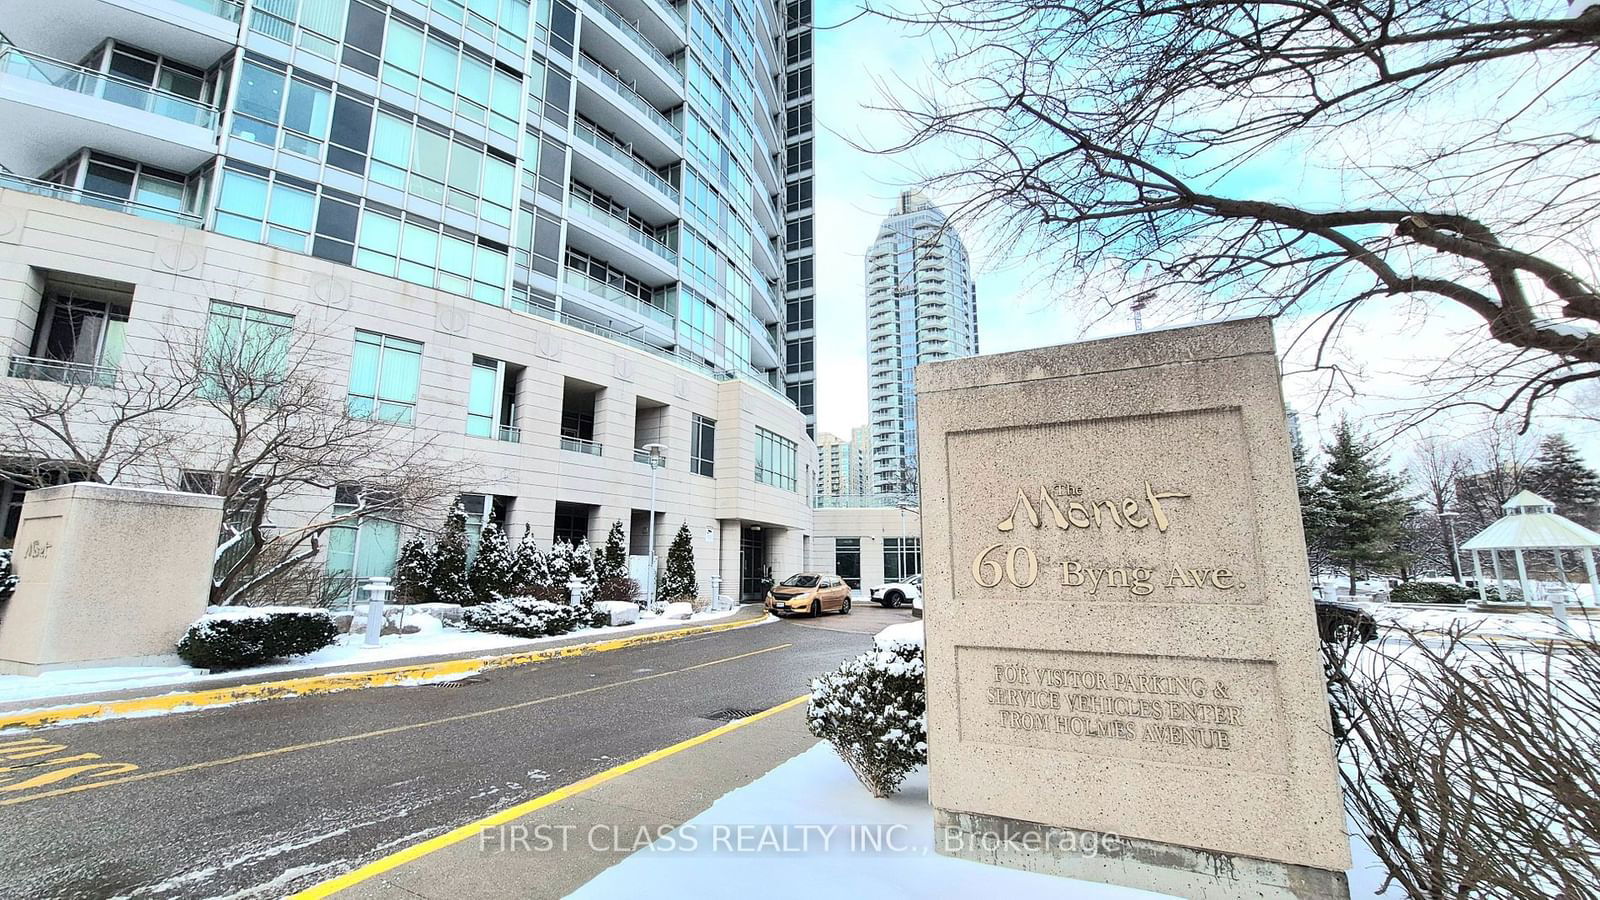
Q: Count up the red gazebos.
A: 0